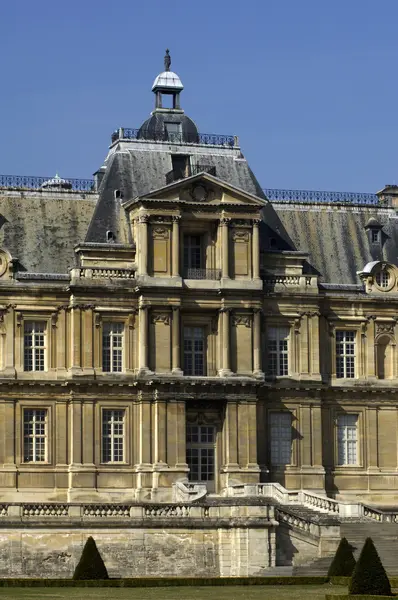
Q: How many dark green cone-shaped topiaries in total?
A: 3